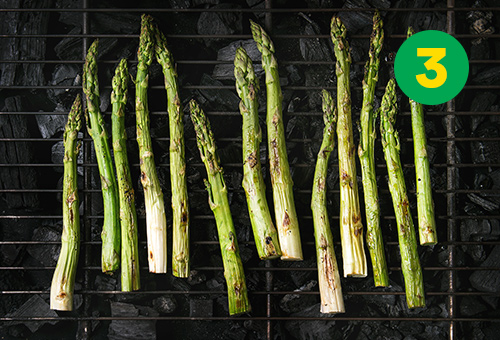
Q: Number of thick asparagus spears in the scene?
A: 13